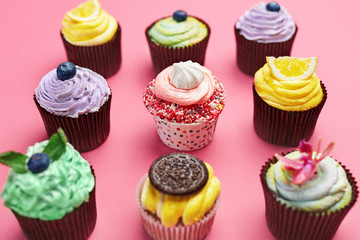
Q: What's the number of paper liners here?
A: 9